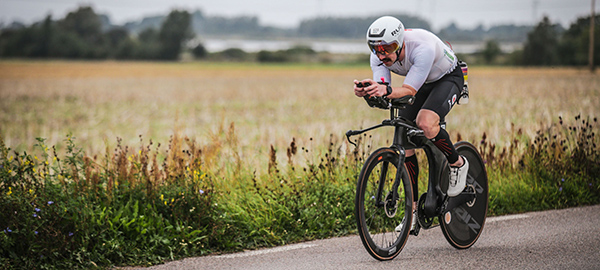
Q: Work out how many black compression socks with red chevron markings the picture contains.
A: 2